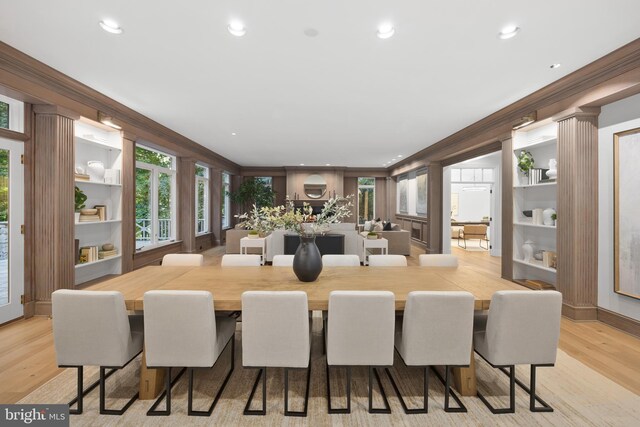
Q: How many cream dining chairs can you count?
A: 12